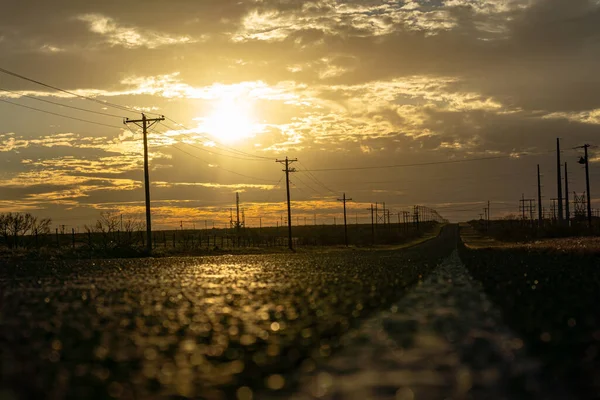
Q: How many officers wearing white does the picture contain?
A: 0